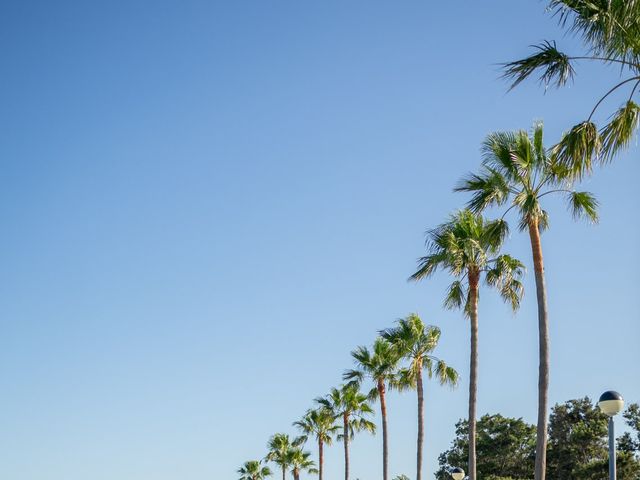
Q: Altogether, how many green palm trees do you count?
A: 10